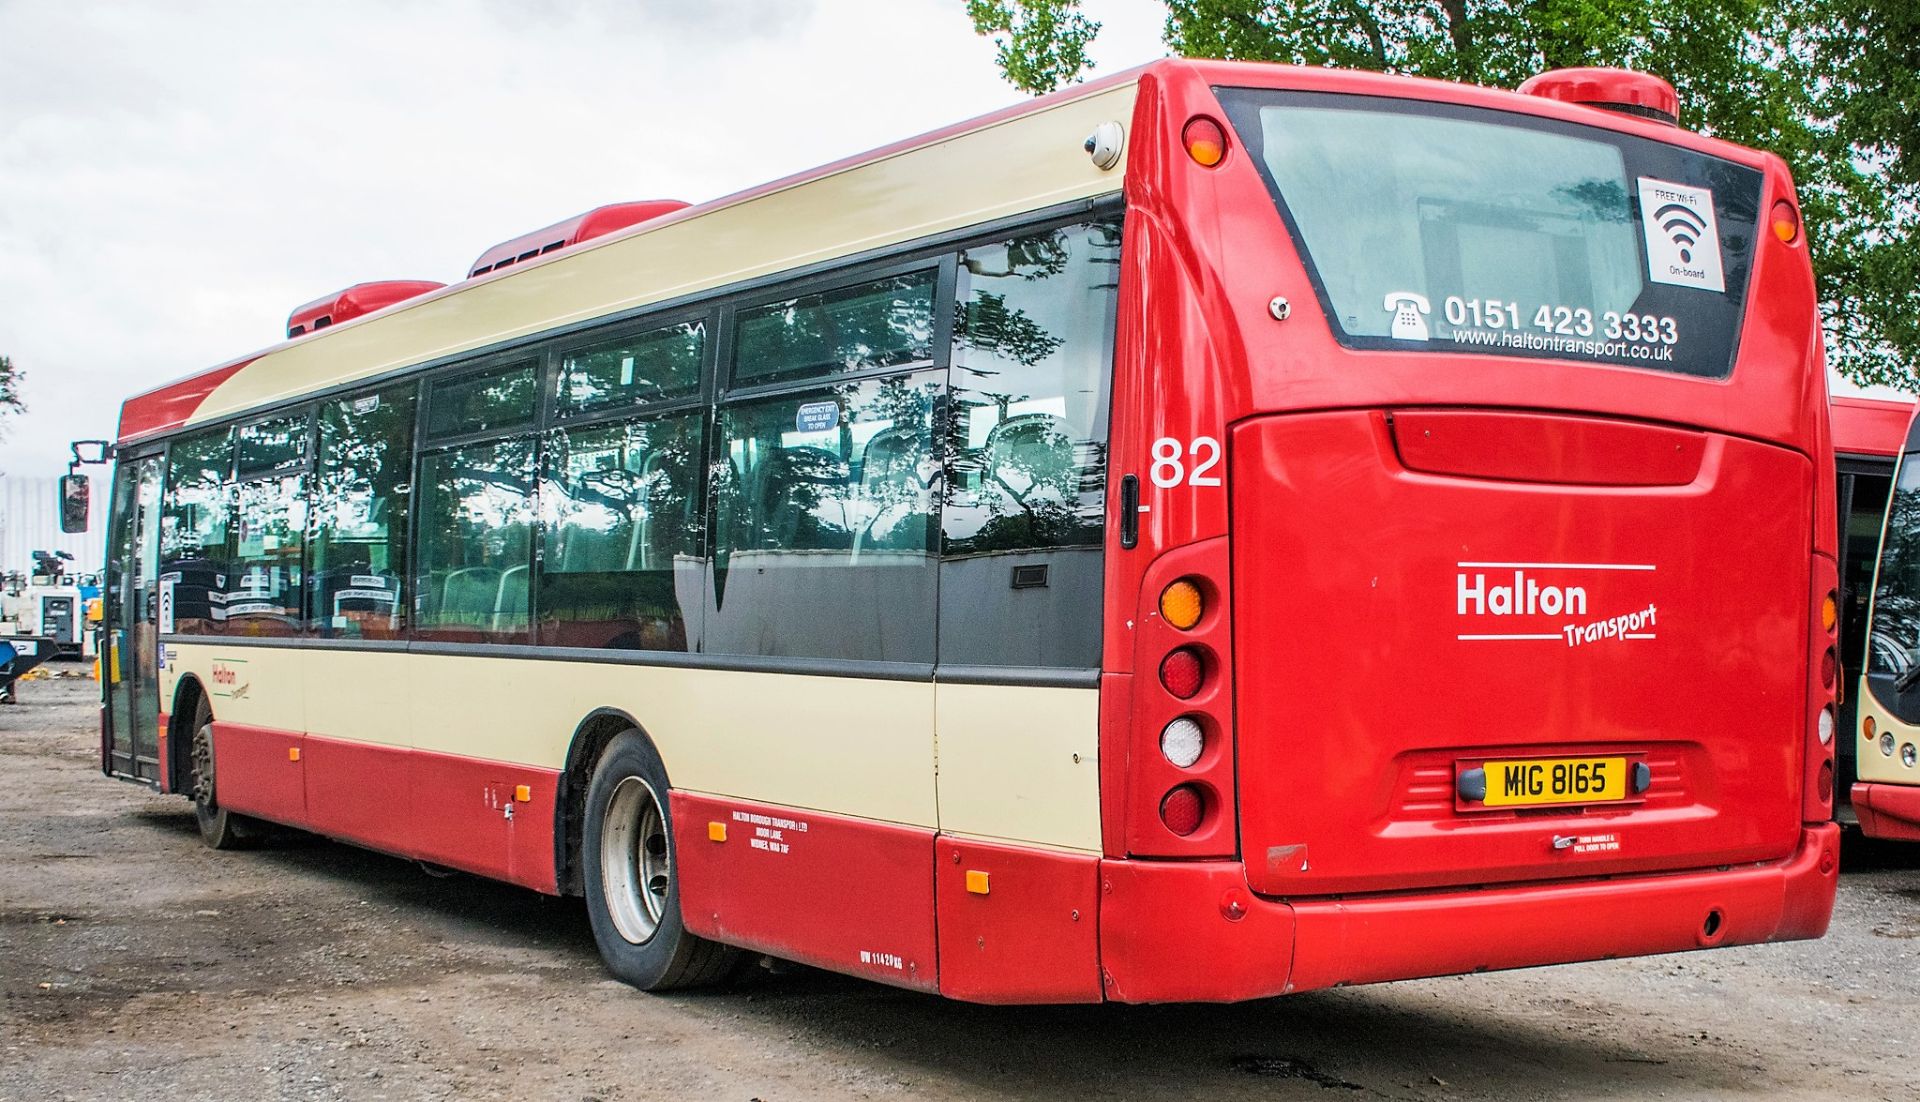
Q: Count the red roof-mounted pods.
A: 3